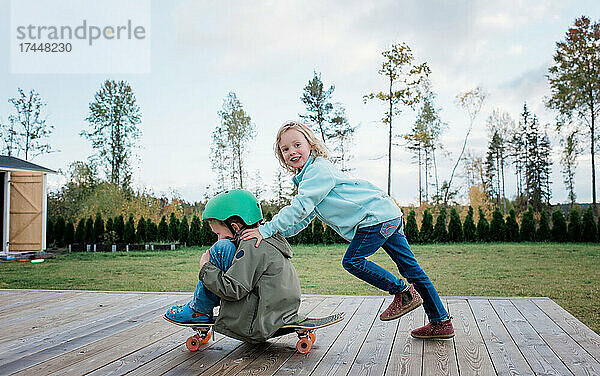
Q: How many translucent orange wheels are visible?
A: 4